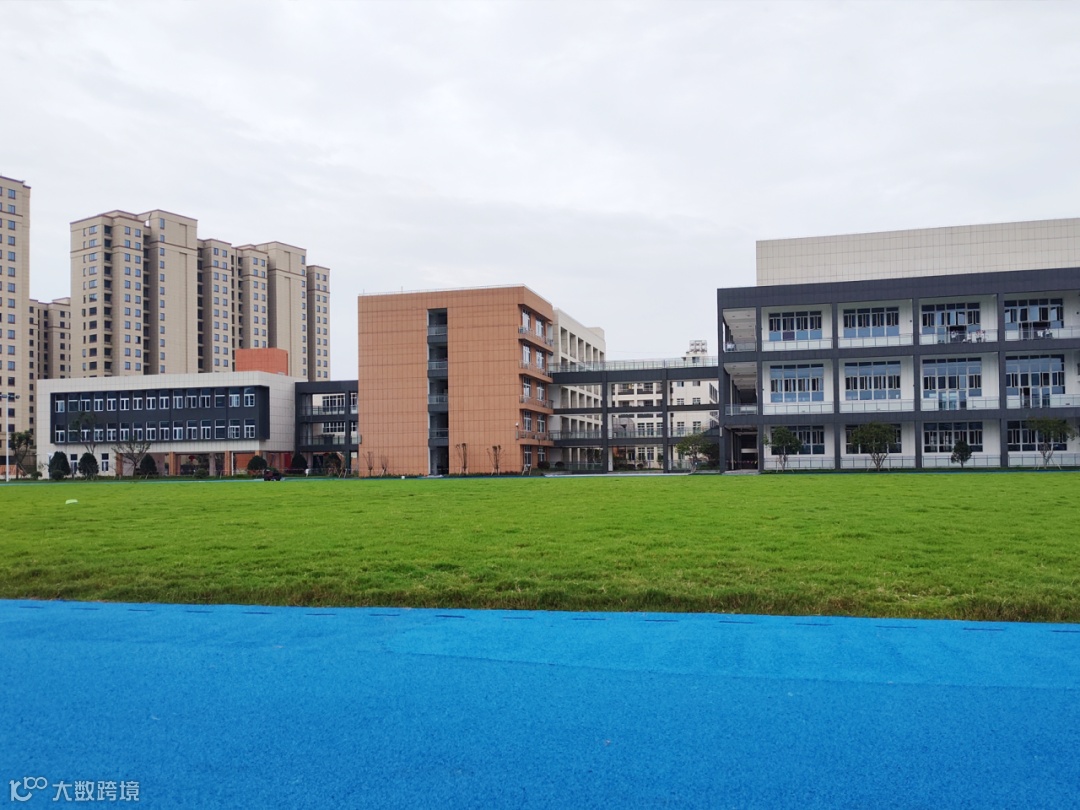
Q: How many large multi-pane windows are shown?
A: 12